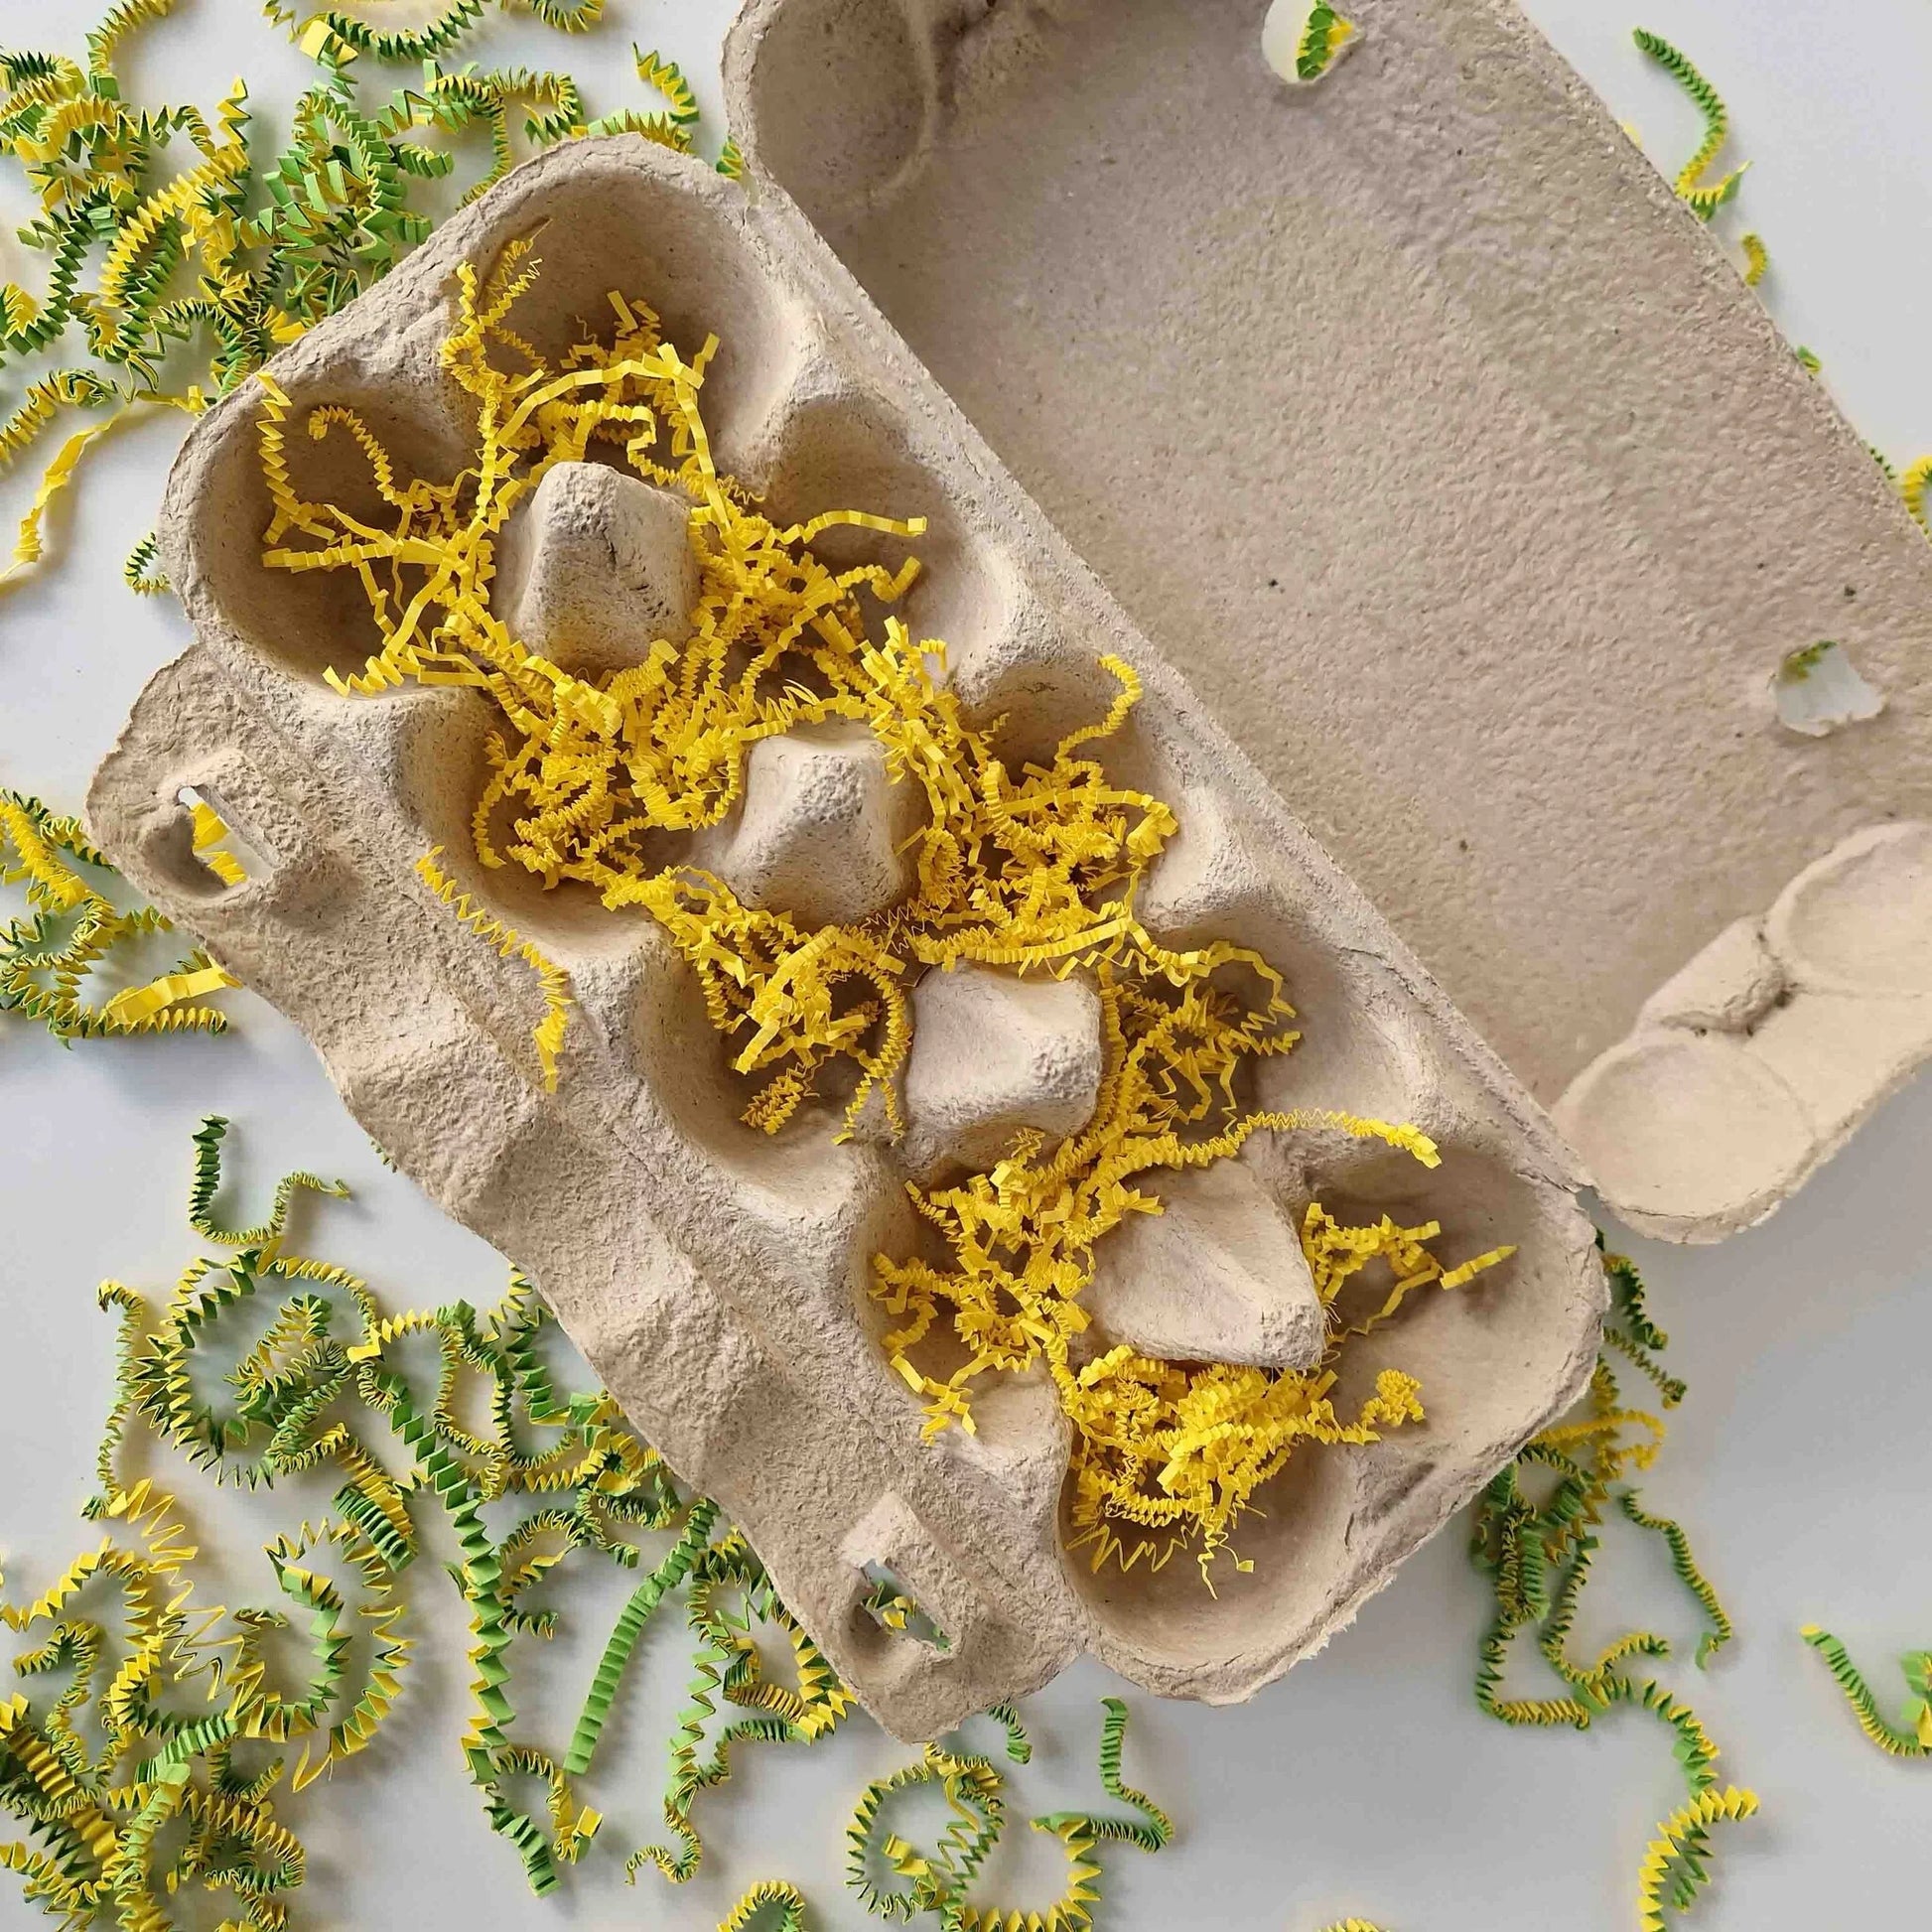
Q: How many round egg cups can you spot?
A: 10